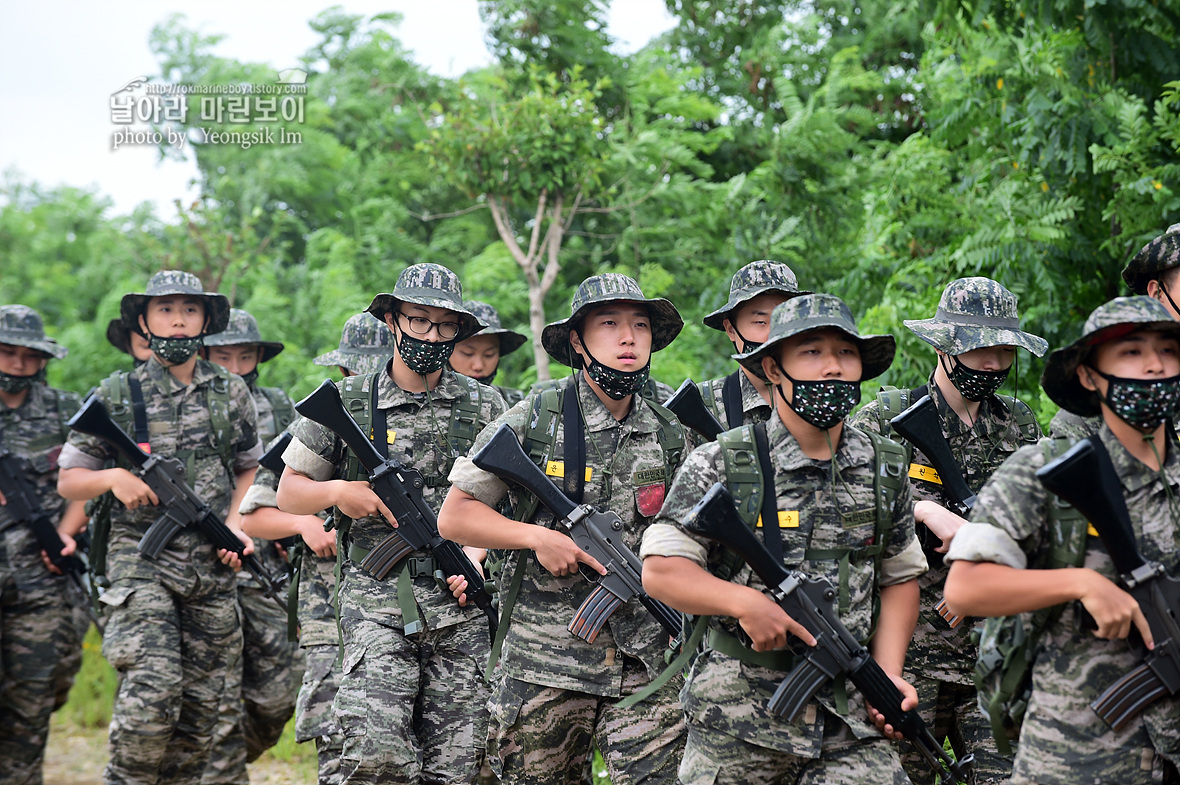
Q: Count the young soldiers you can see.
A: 13